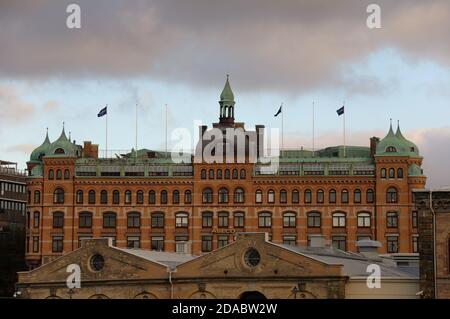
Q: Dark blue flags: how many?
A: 3